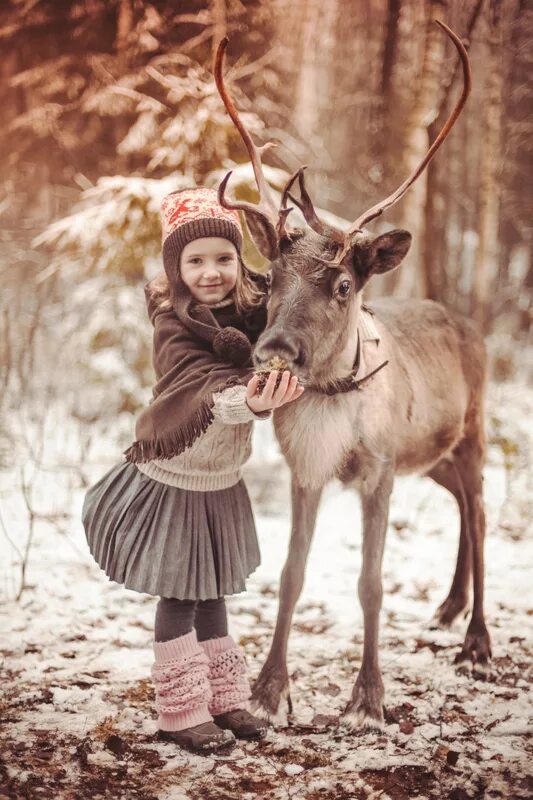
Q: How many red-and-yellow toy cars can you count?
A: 0